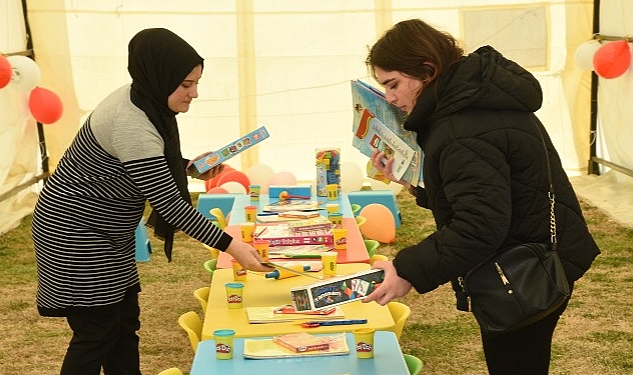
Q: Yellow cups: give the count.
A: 13